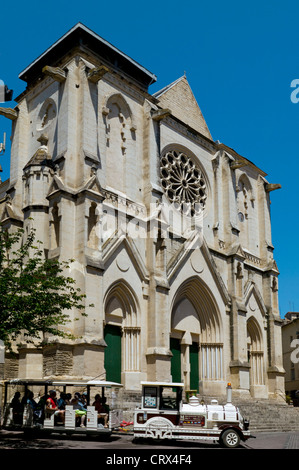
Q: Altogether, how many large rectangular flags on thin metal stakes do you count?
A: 0